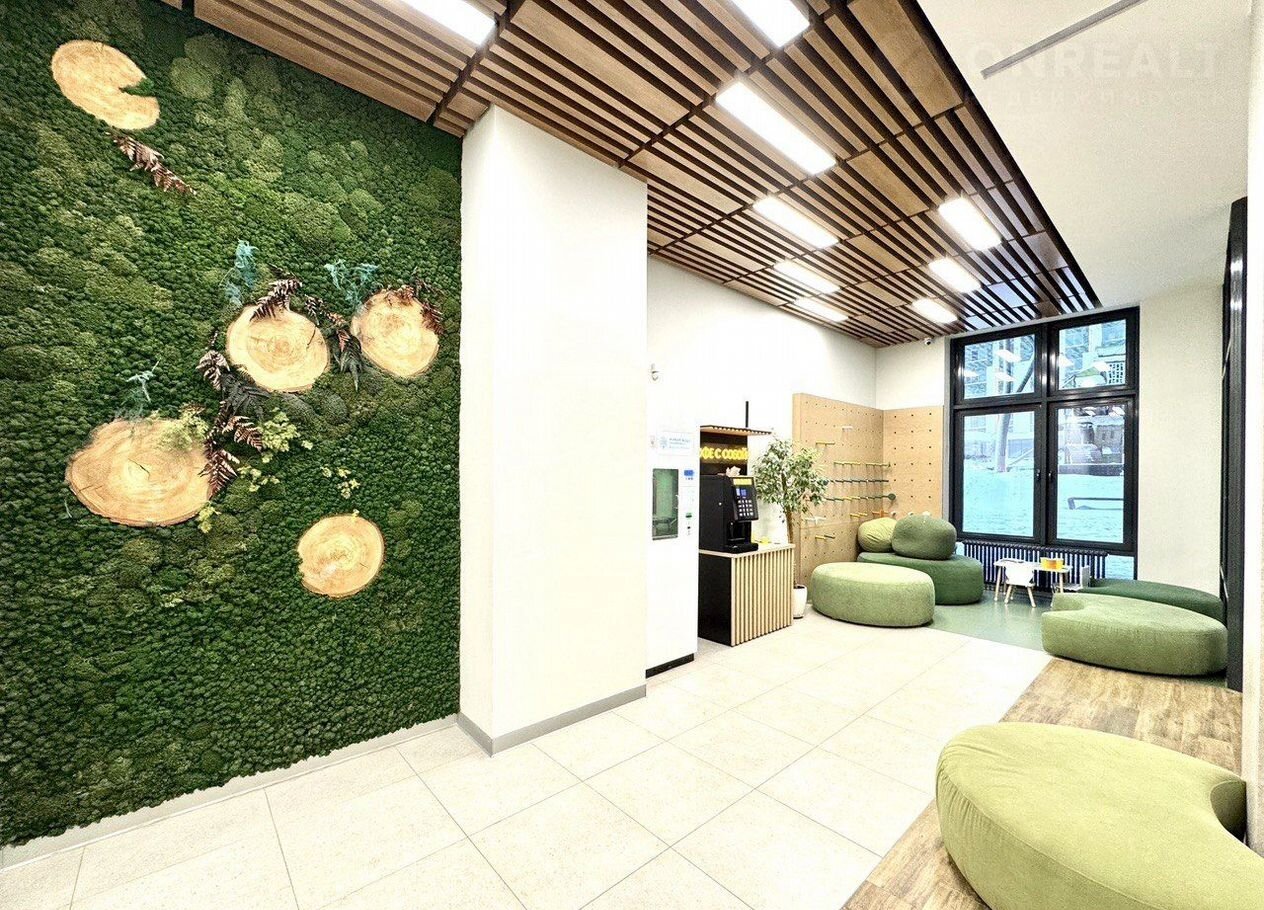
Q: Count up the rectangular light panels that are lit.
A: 9